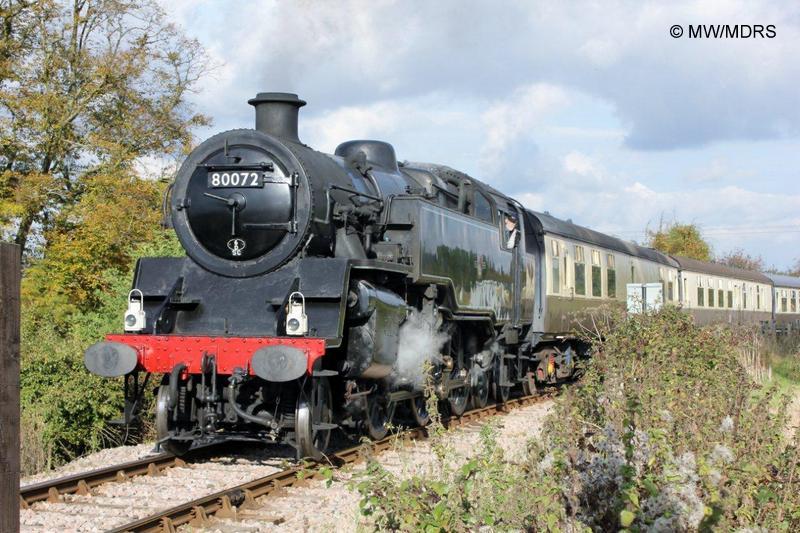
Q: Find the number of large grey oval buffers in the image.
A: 2